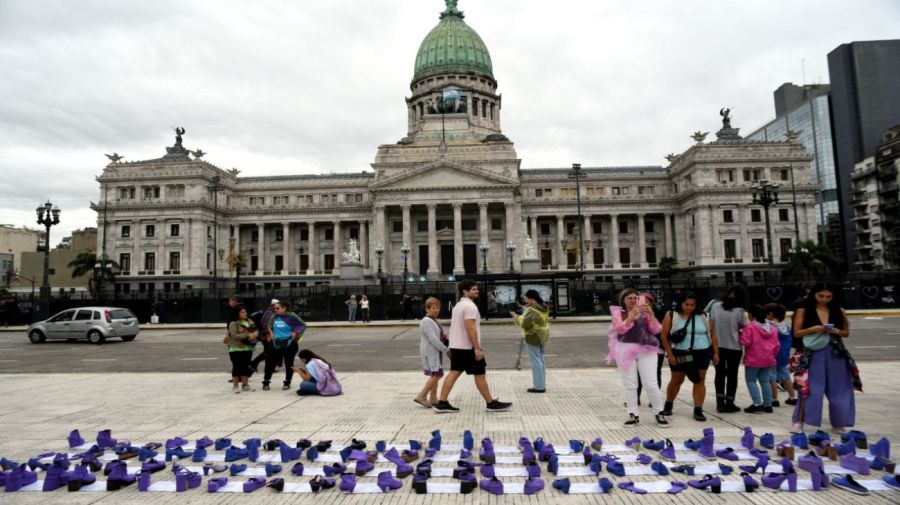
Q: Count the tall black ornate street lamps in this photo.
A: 2